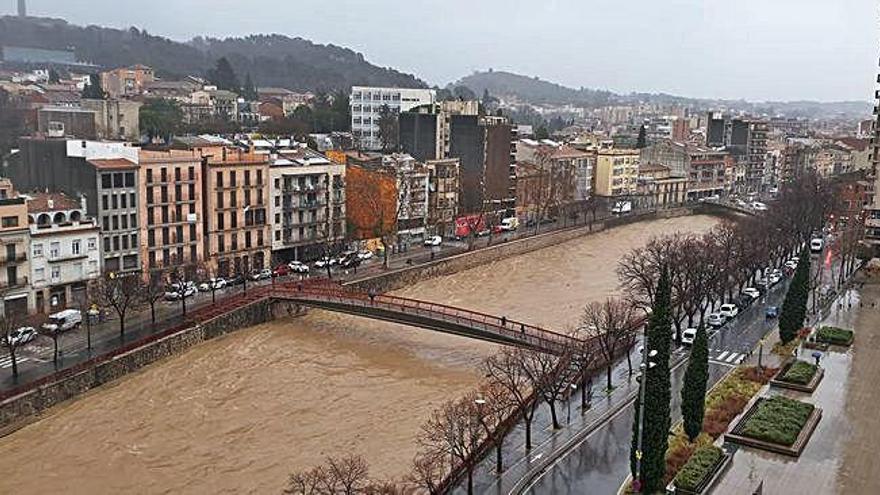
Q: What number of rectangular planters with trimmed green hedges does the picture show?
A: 4